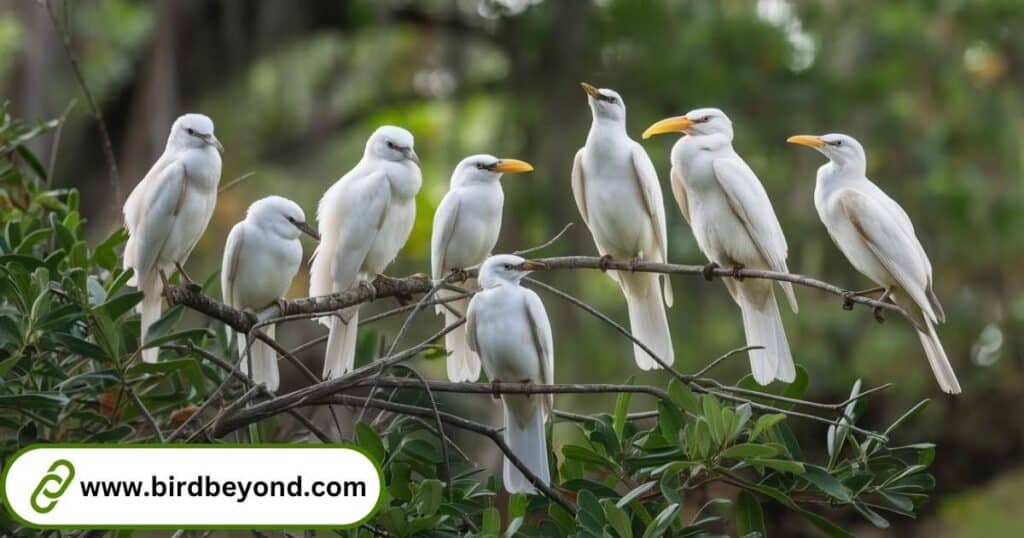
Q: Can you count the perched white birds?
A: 8